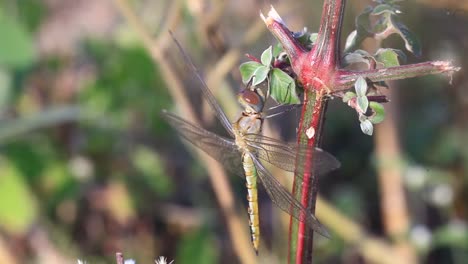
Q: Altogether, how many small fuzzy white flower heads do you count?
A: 2